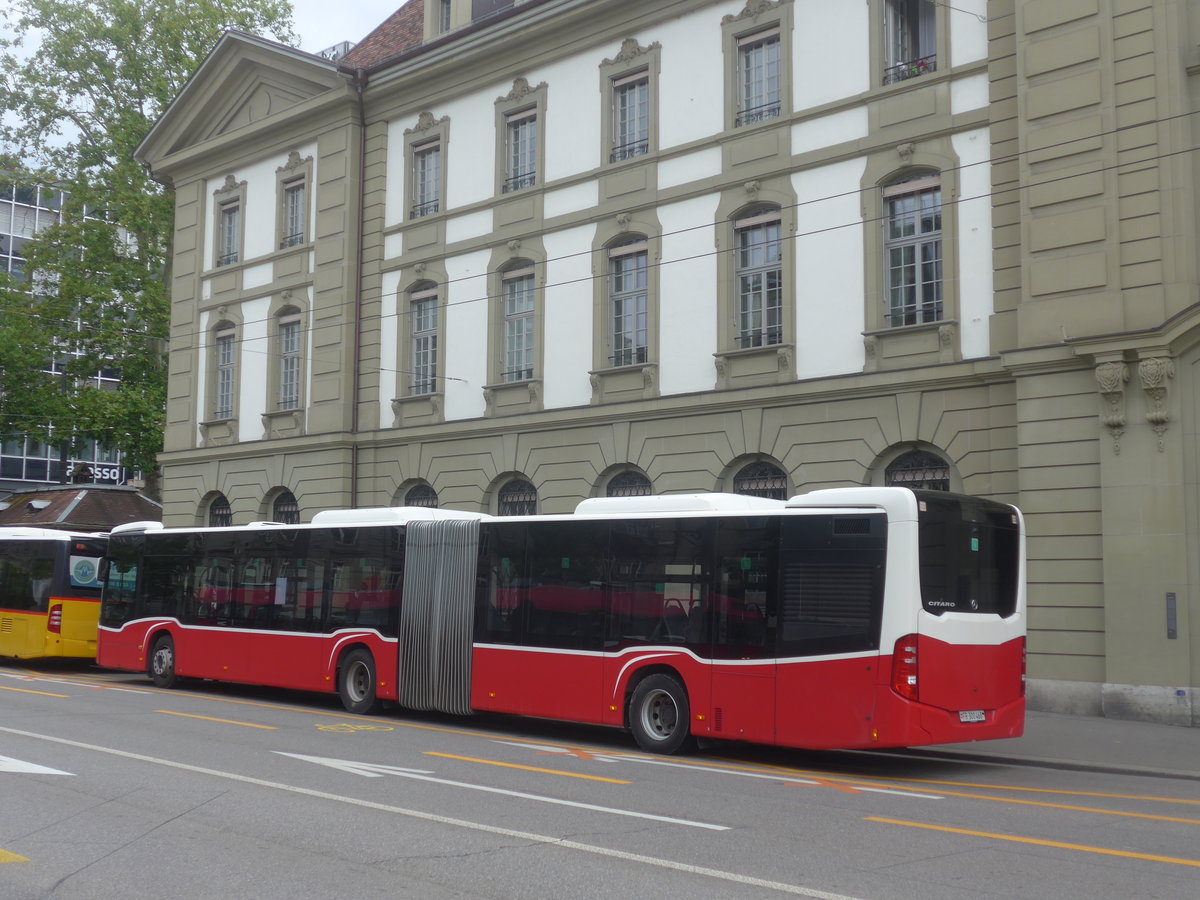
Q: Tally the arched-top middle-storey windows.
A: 7